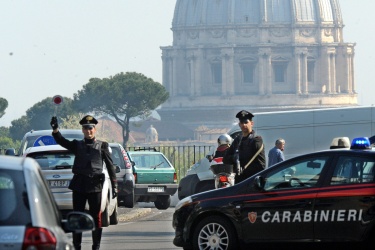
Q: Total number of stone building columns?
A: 14